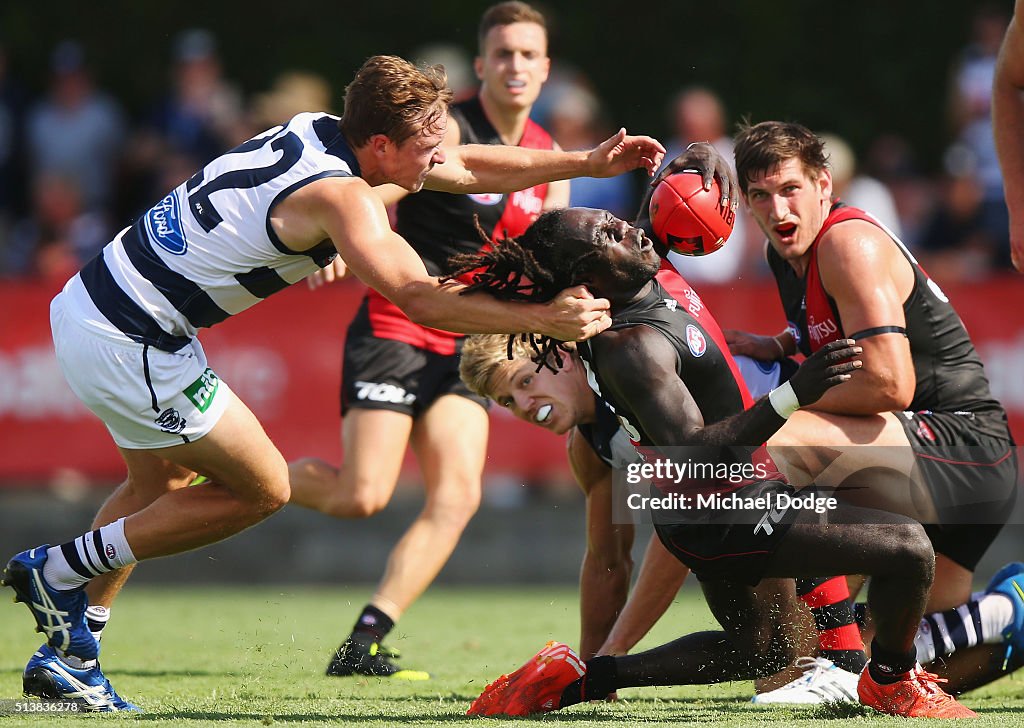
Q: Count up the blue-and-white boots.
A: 2